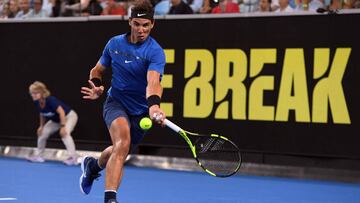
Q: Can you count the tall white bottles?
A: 0